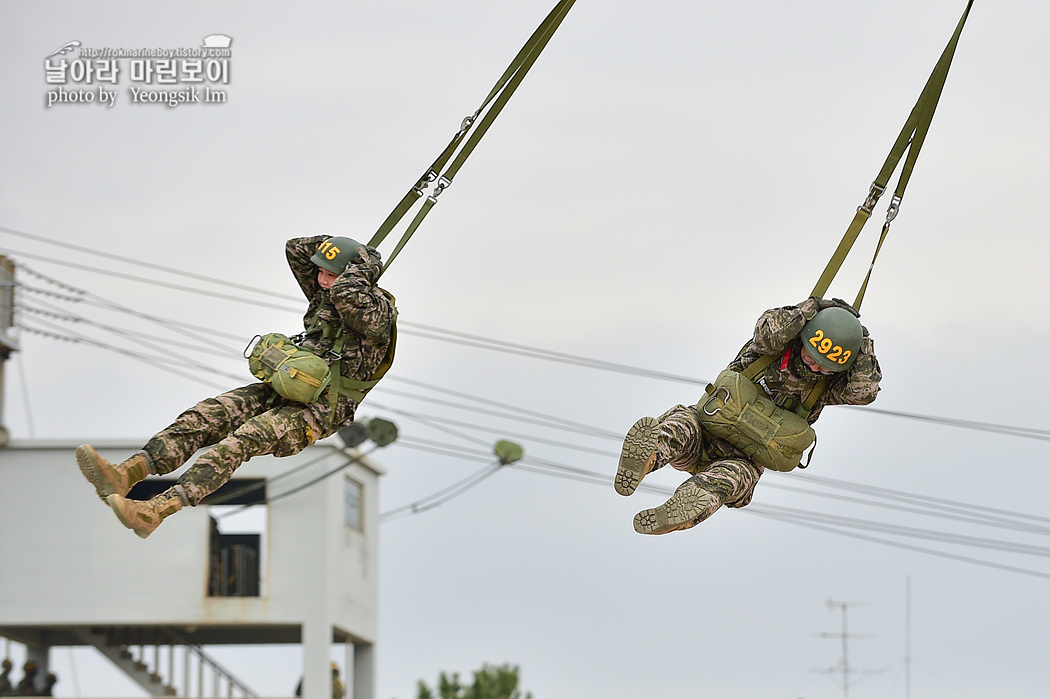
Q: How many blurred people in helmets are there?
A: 4